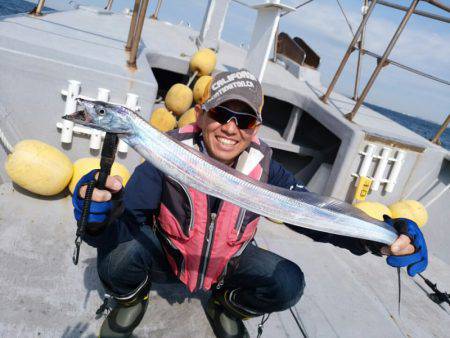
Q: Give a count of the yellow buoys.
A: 9